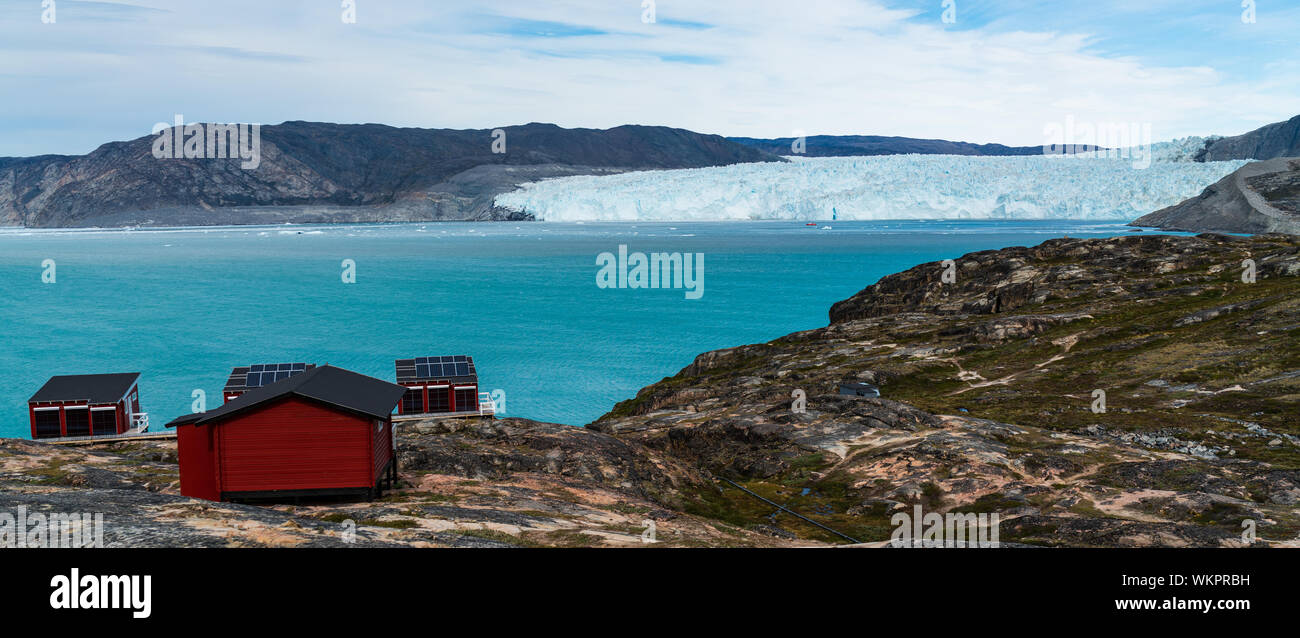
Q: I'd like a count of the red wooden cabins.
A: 4